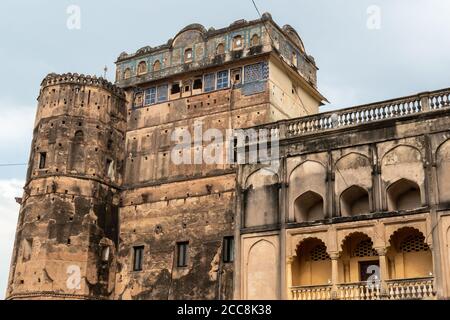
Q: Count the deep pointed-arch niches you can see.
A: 3